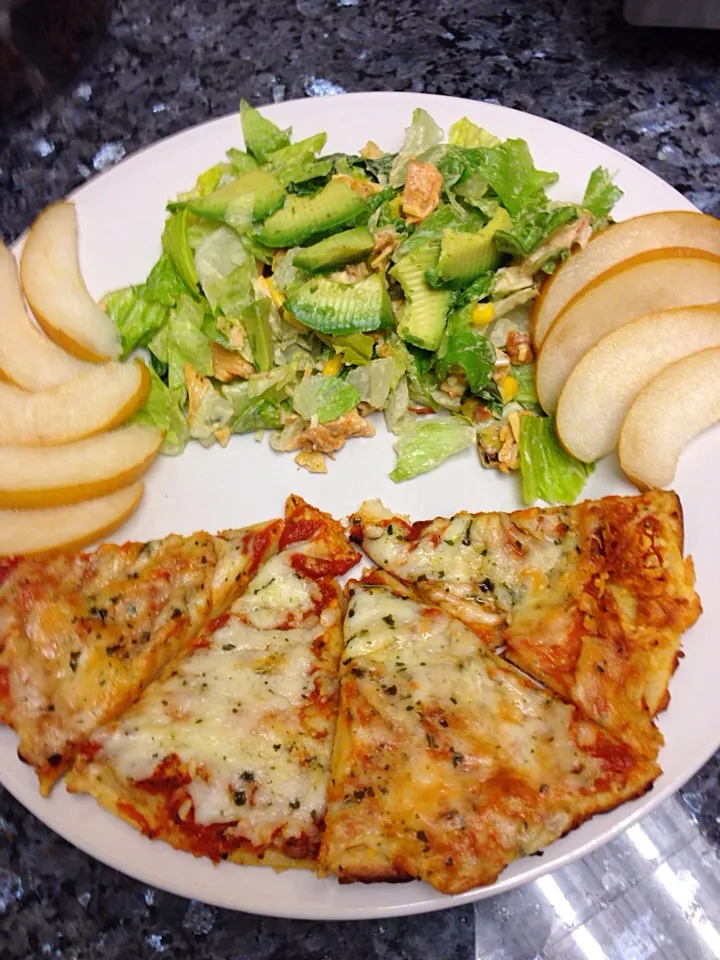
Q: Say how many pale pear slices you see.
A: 9